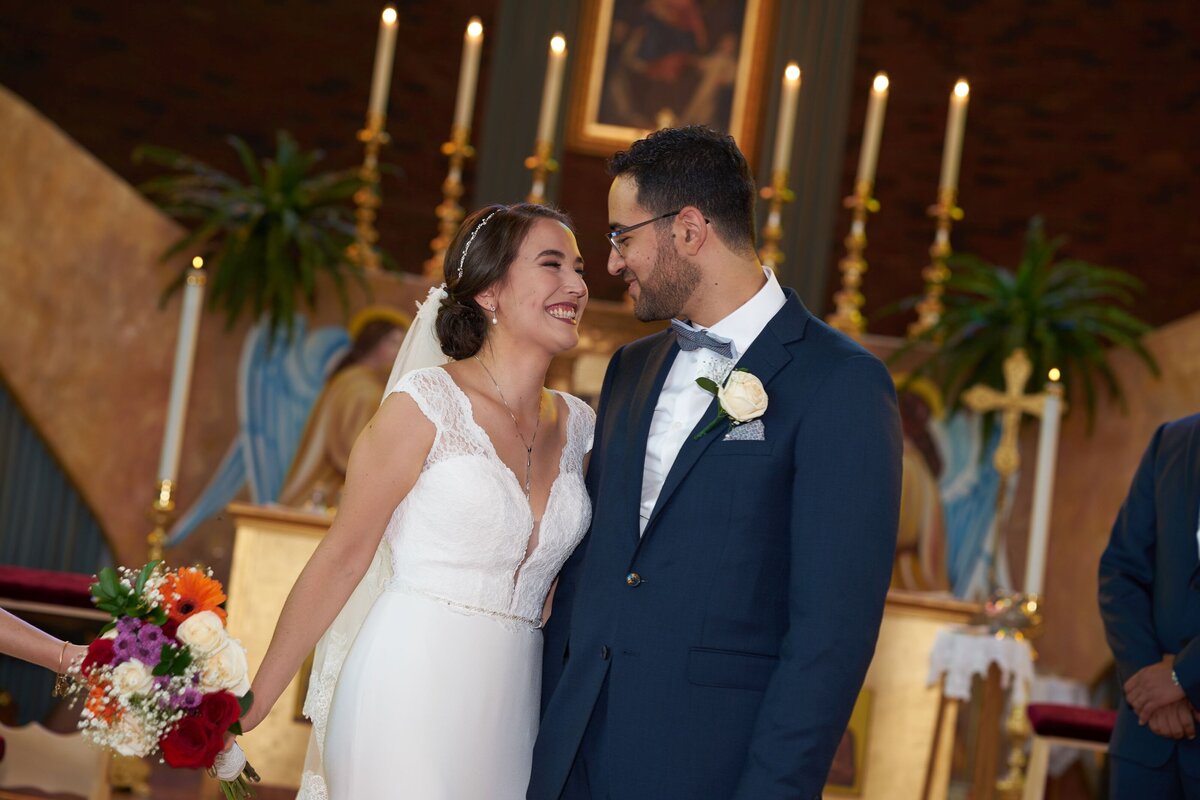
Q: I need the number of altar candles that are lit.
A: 8